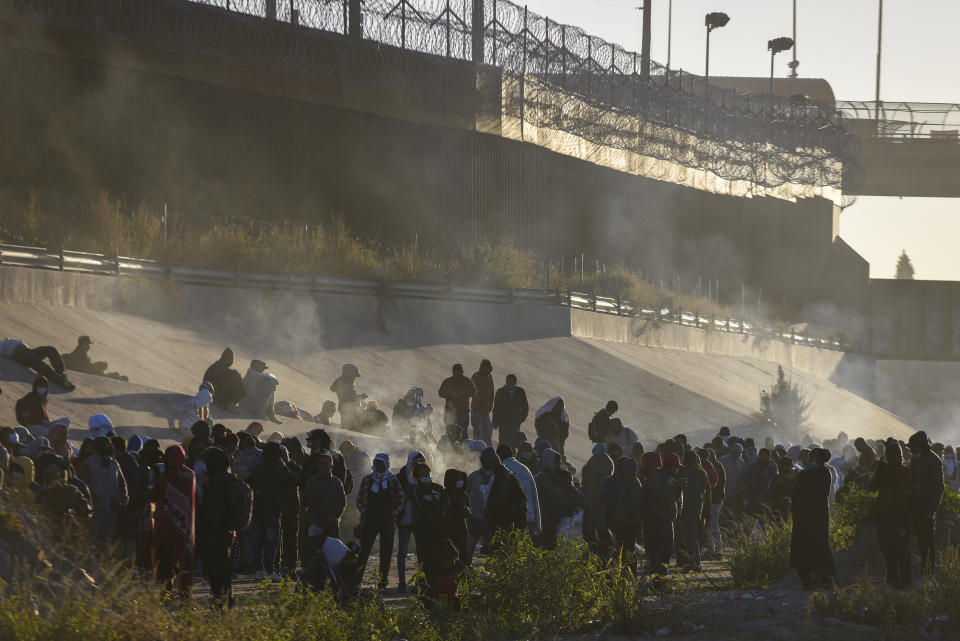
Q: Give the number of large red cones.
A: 0